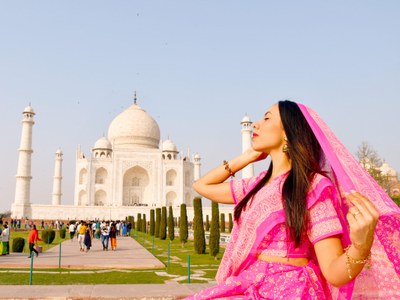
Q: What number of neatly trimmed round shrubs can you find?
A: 3